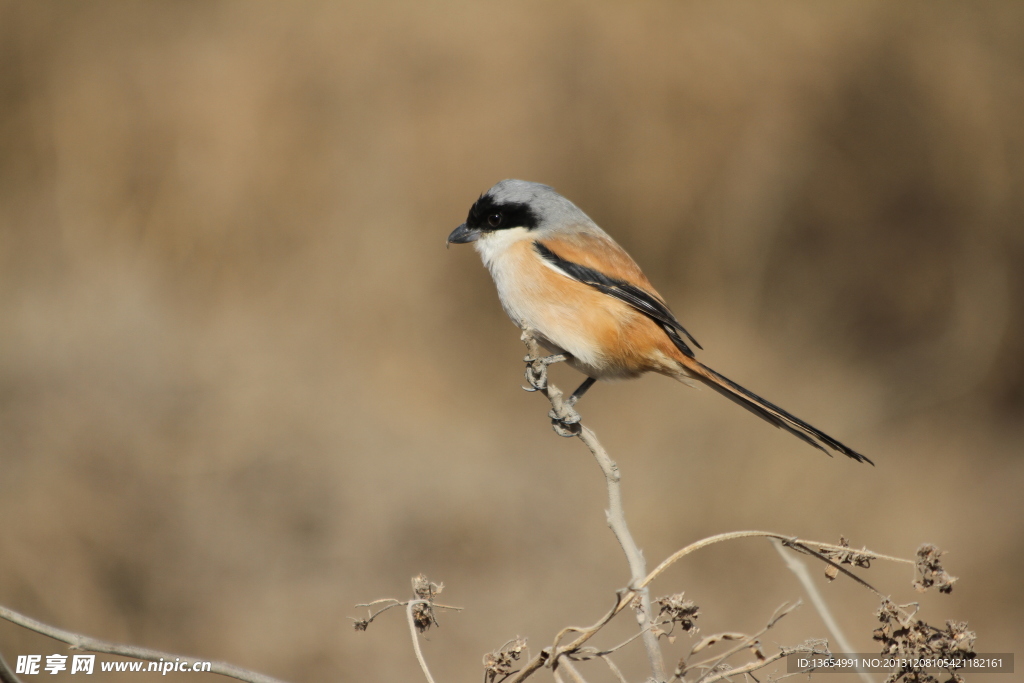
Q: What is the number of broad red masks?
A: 0